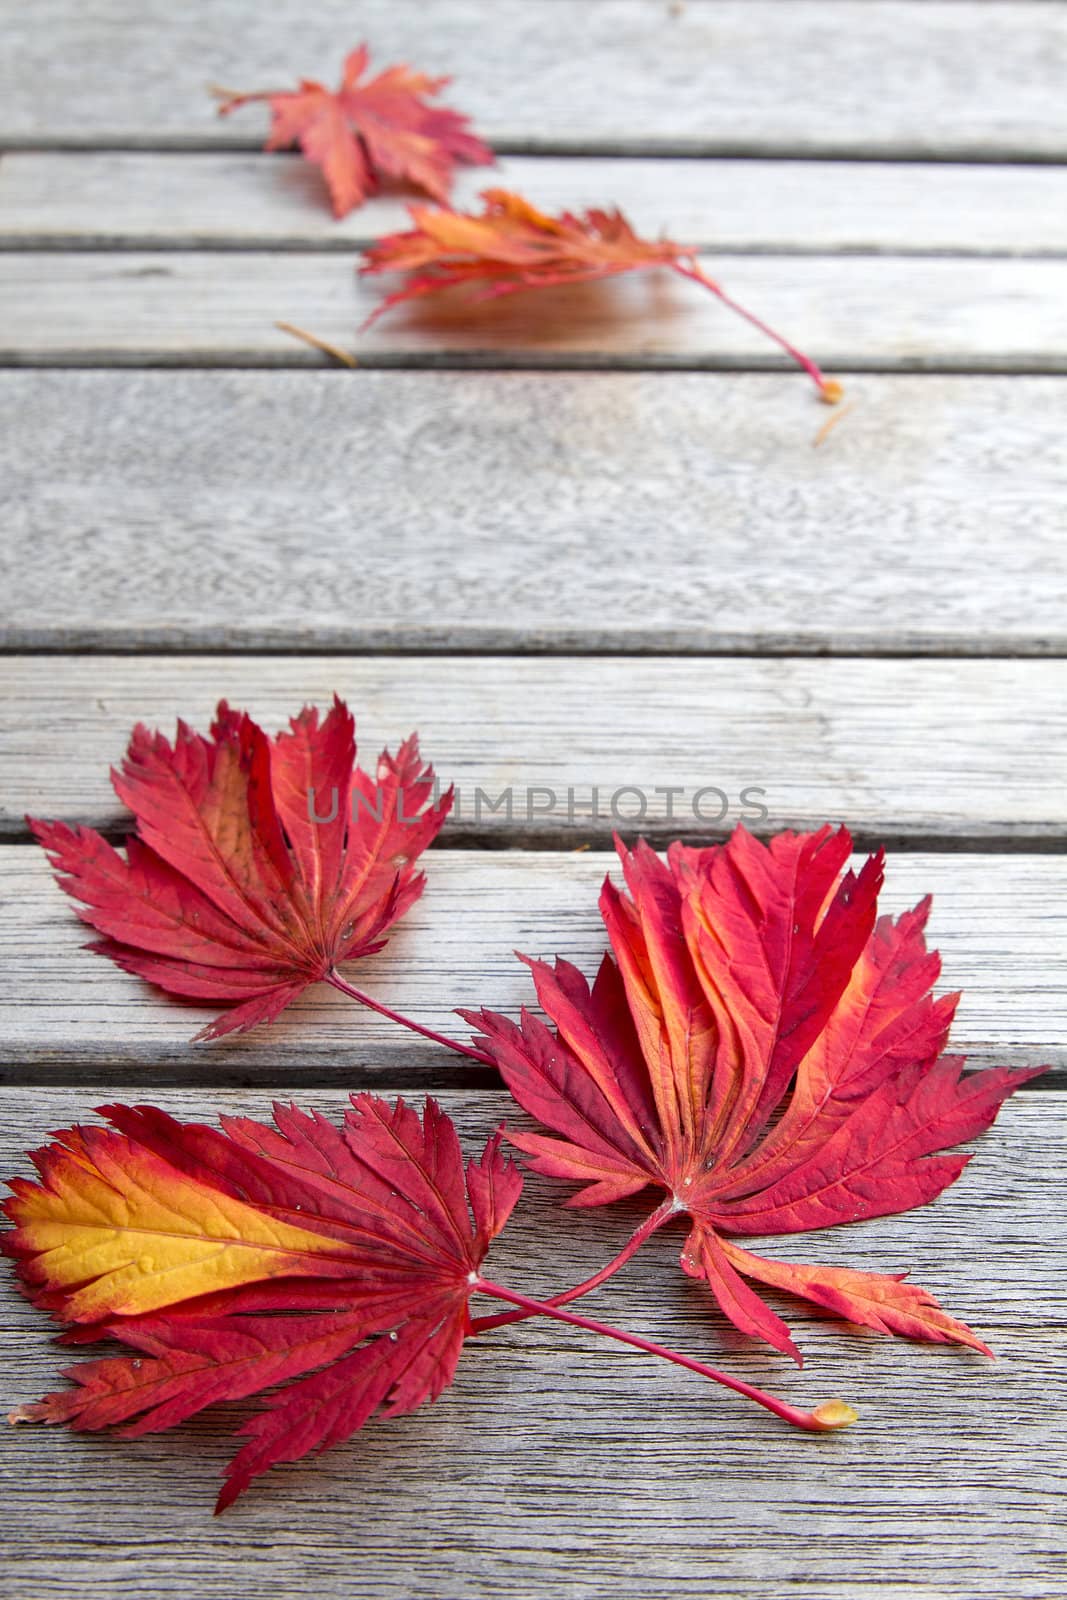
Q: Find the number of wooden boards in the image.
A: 7